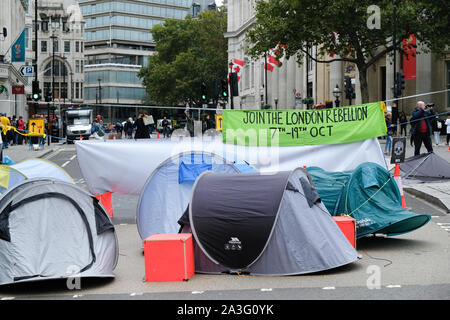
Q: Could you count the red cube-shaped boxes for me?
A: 3